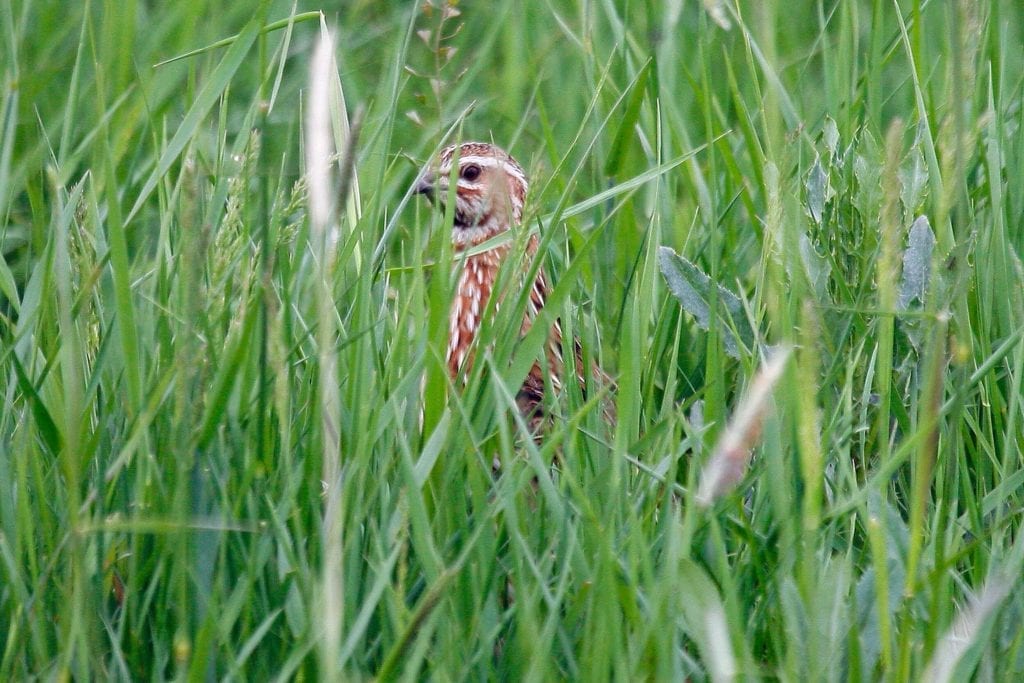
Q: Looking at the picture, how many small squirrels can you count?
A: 0